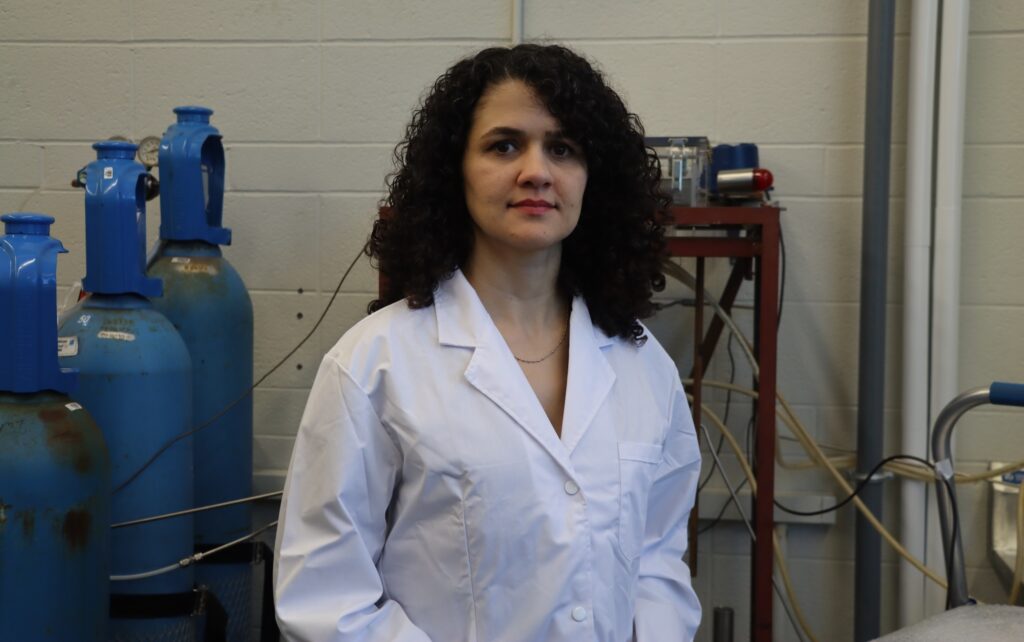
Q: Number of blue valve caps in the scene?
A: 3